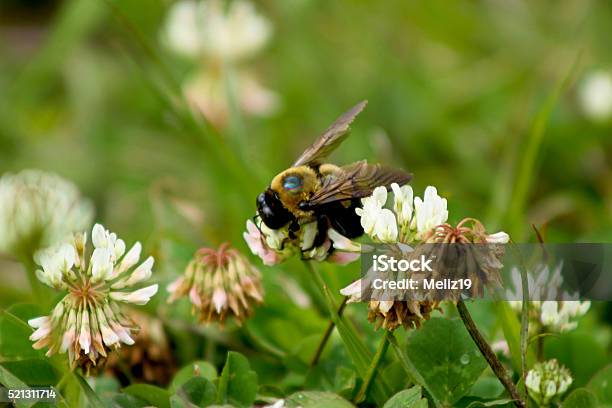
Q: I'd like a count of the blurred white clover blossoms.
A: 3